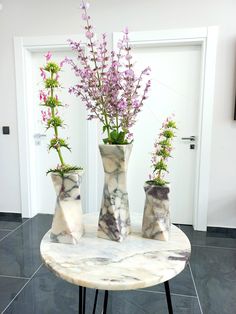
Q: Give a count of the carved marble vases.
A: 3